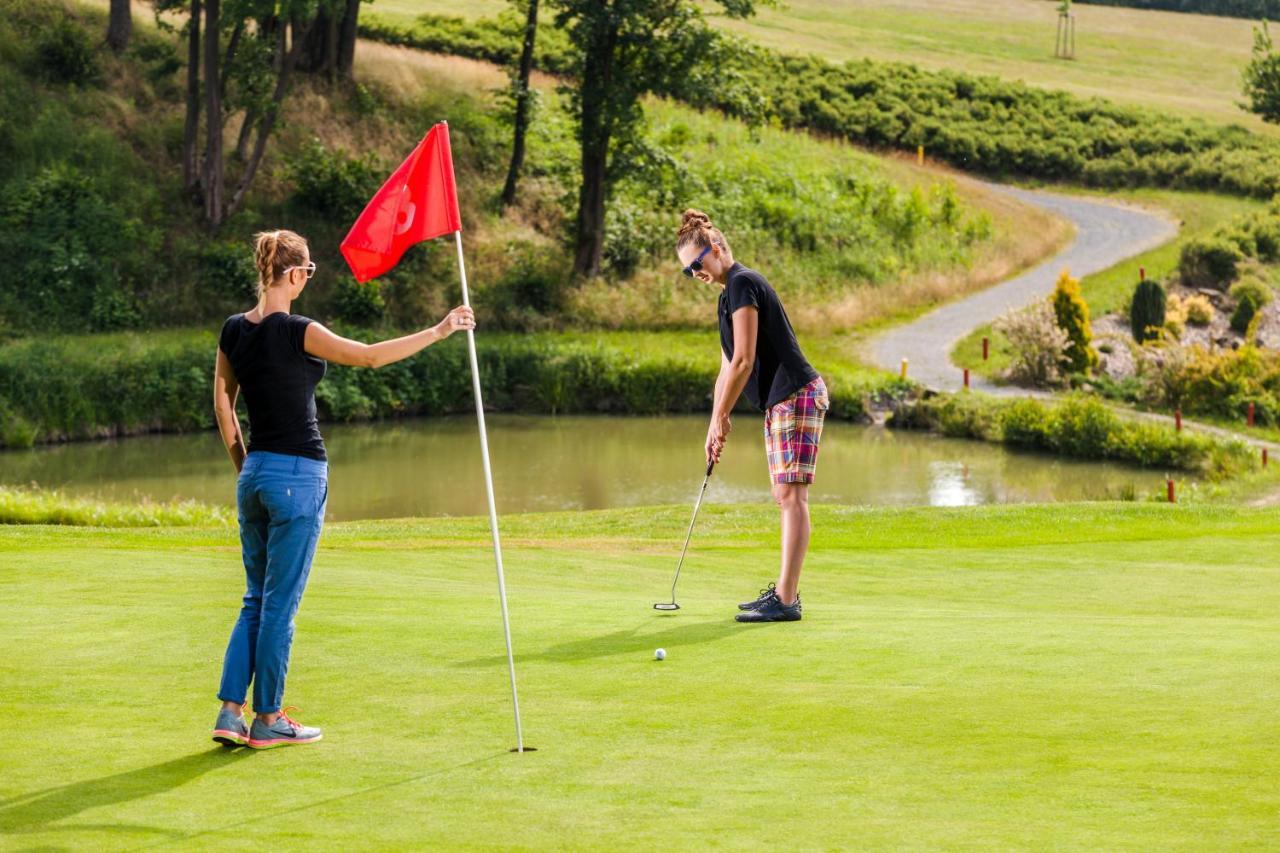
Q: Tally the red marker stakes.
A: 7